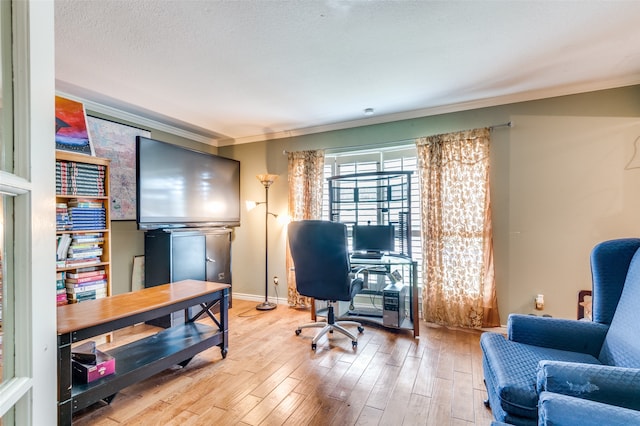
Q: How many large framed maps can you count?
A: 1